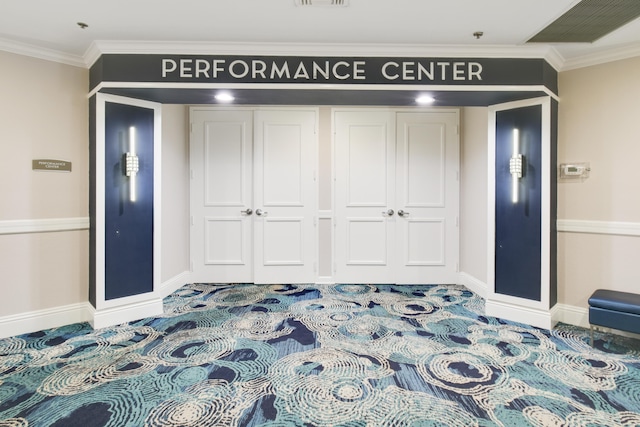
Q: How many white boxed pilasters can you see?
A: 2